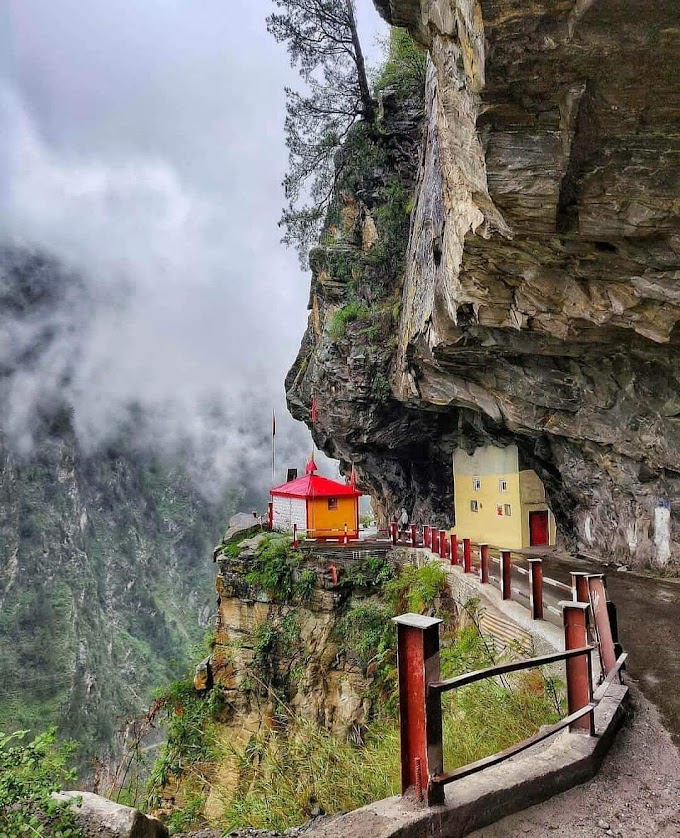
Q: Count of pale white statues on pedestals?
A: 0